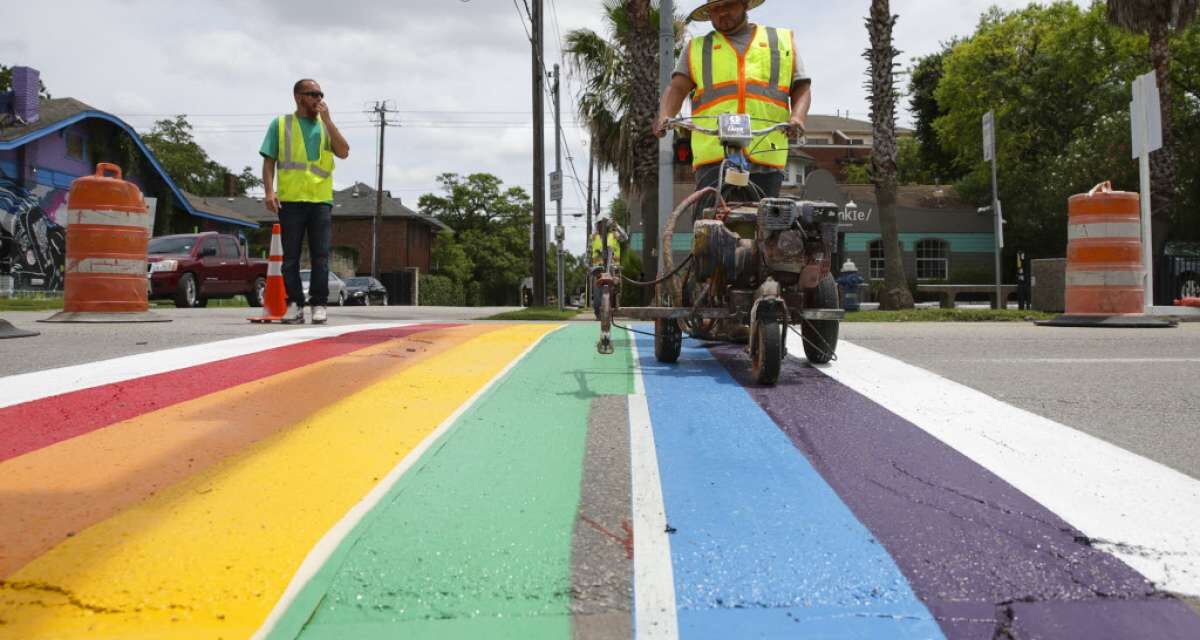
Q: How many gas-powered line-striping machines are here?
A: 1